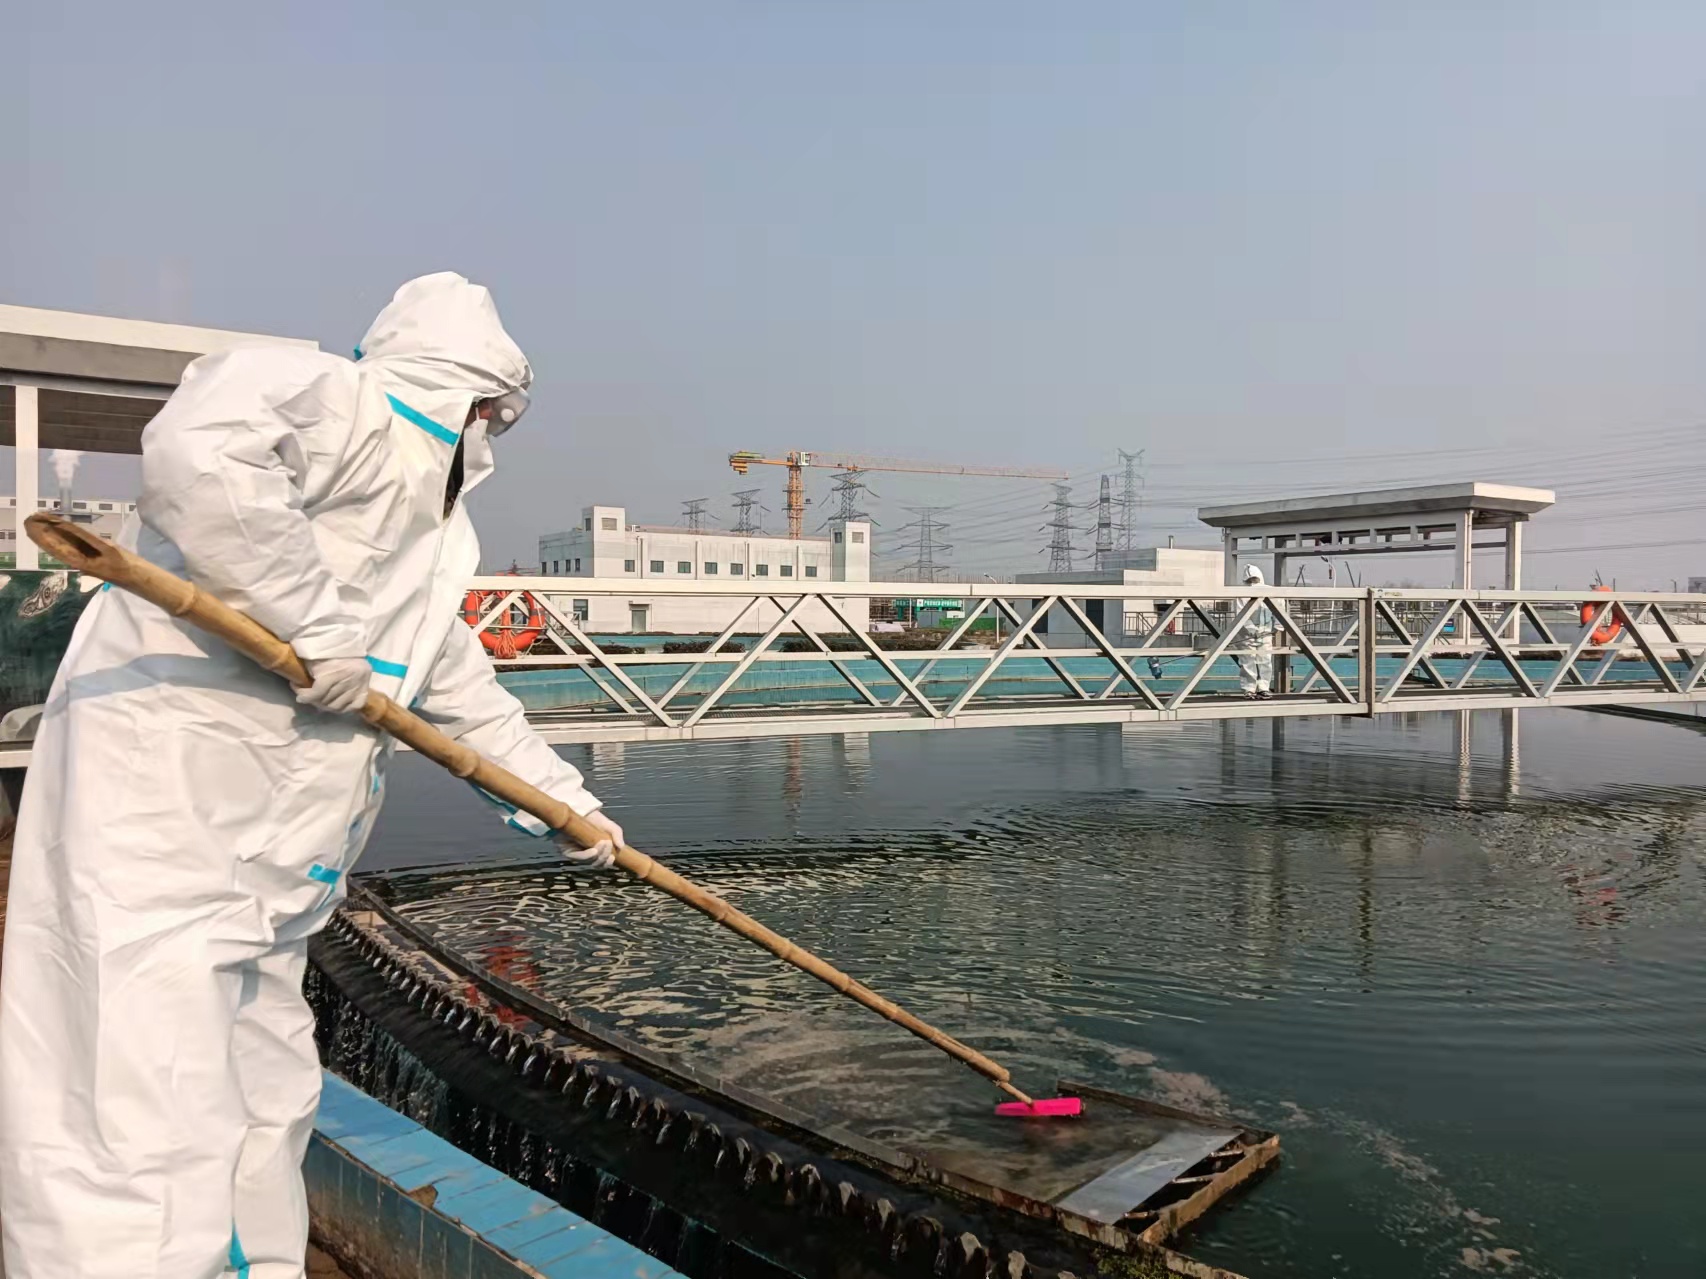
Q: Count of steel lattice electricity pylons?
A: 7